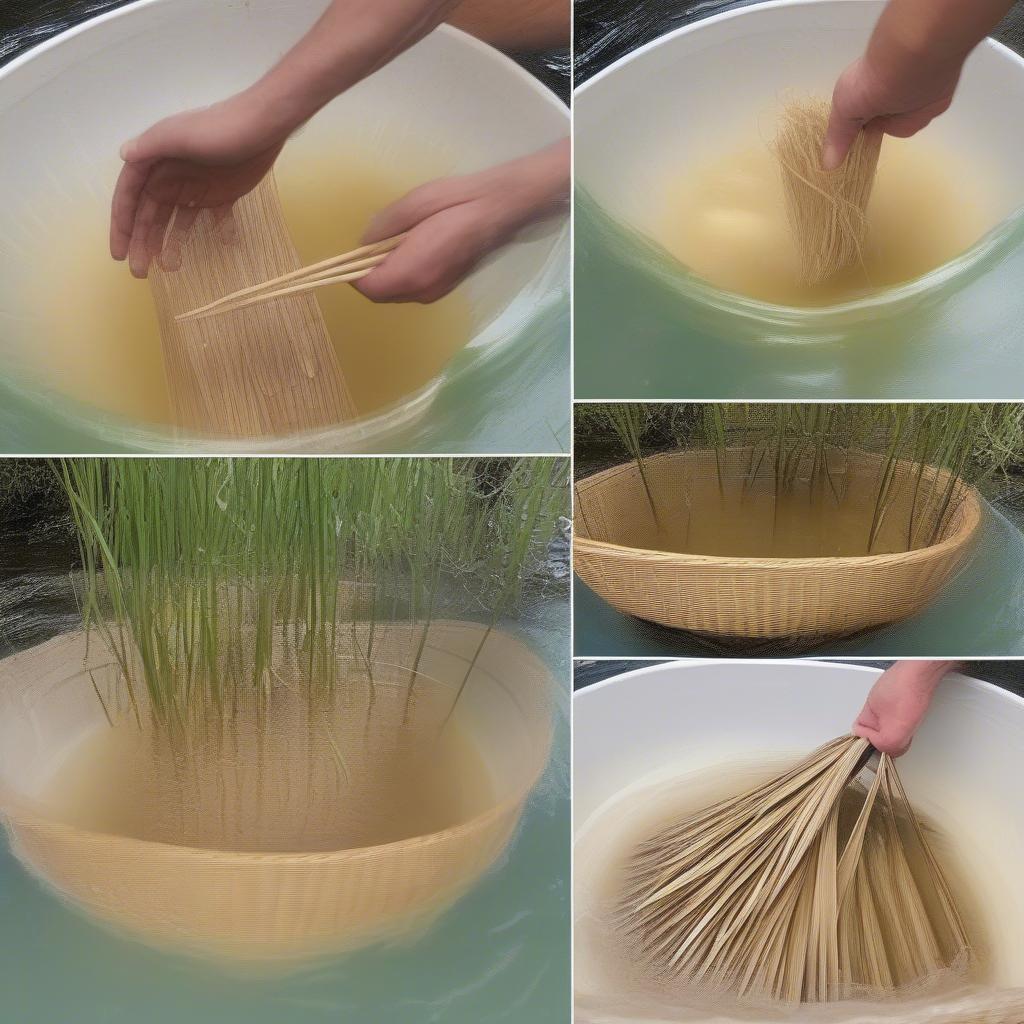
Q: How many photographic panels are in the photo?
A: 5